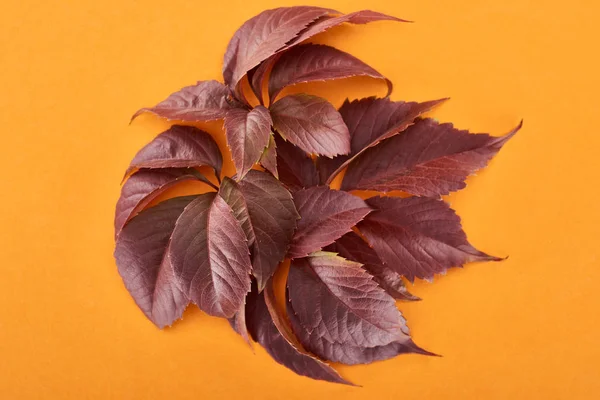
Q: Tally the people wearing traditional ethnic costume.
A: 0